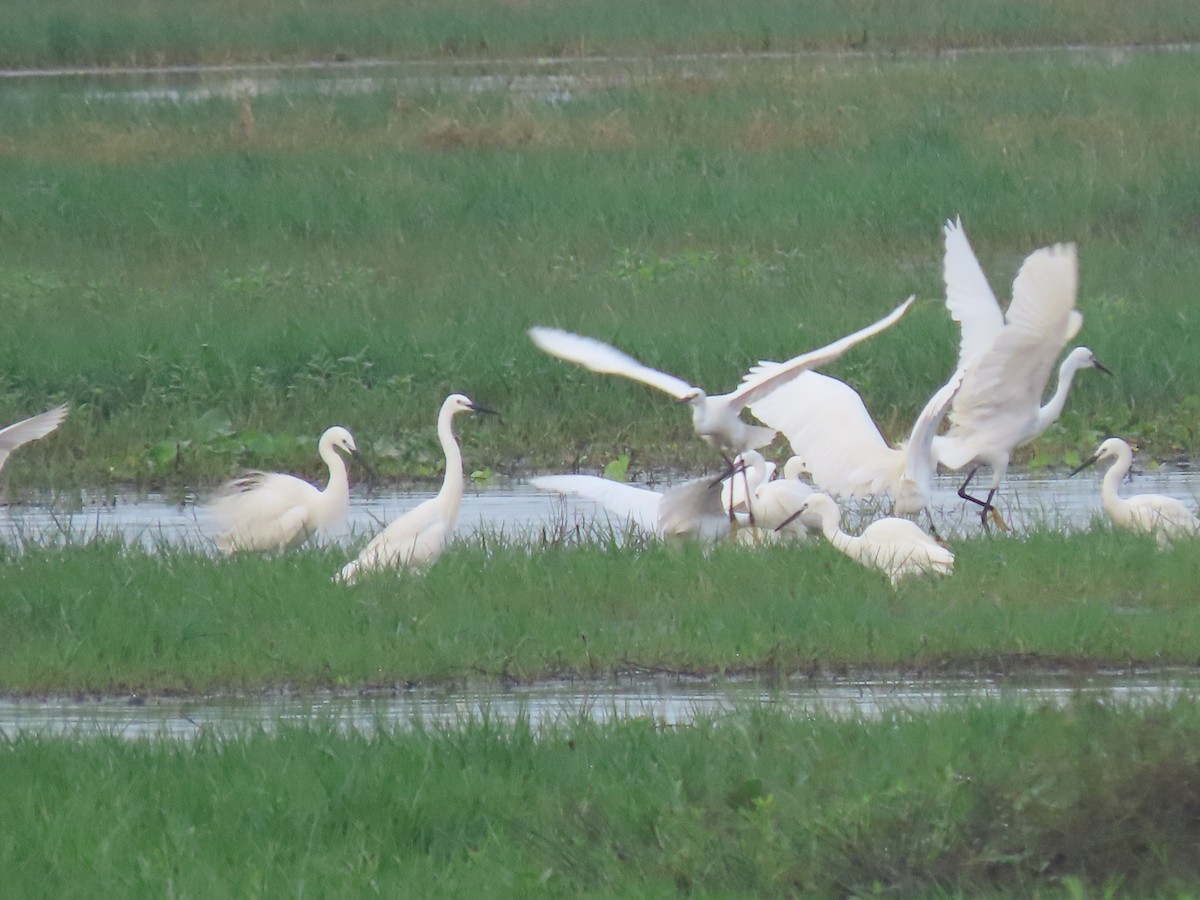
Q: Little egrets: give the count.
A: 11